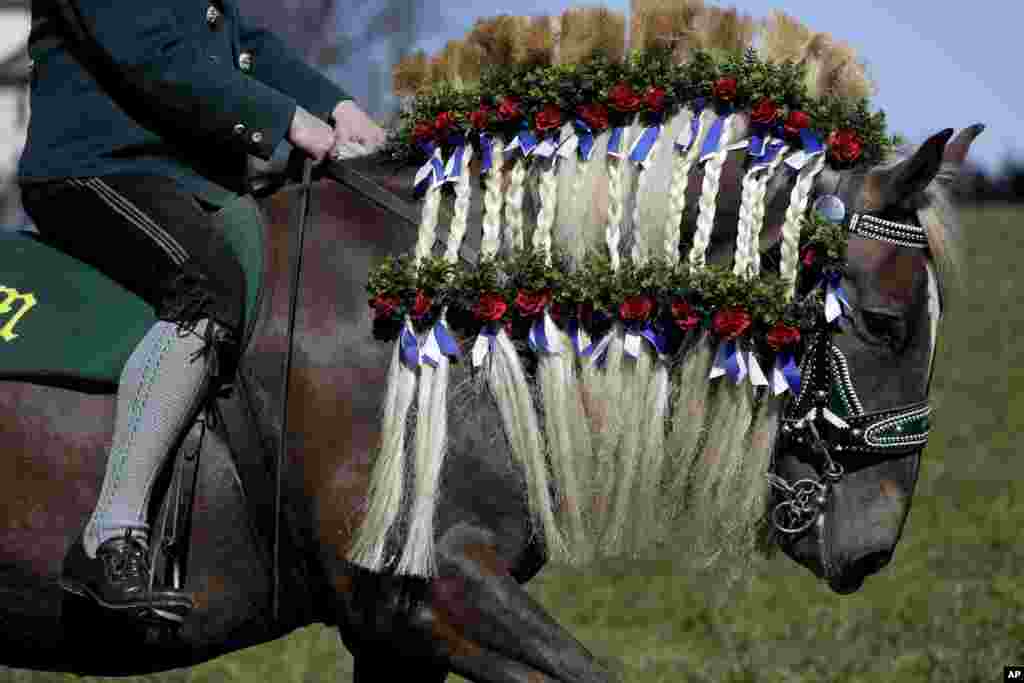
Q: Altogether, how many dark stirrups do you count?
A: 1